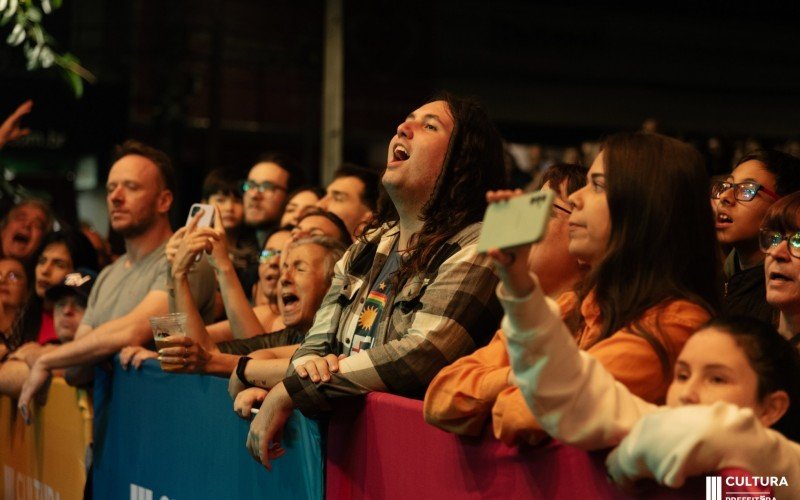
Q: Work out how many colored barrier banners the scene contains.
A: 3